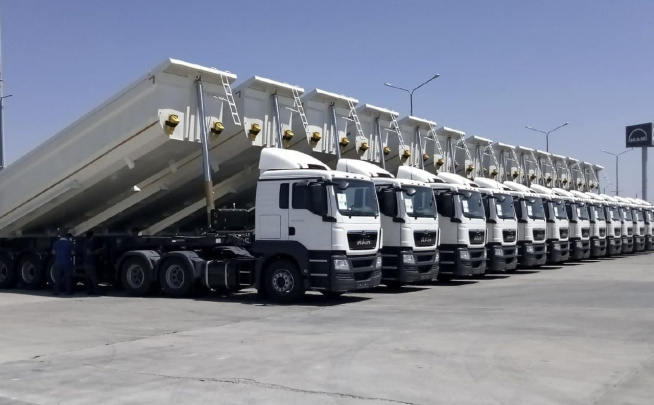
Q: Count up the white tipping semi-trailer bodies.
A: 14